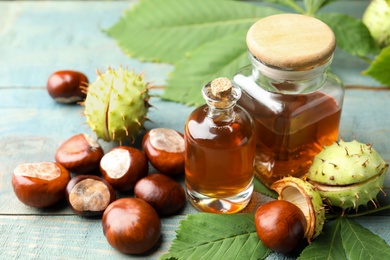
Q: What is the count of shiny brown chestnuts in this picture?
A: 9